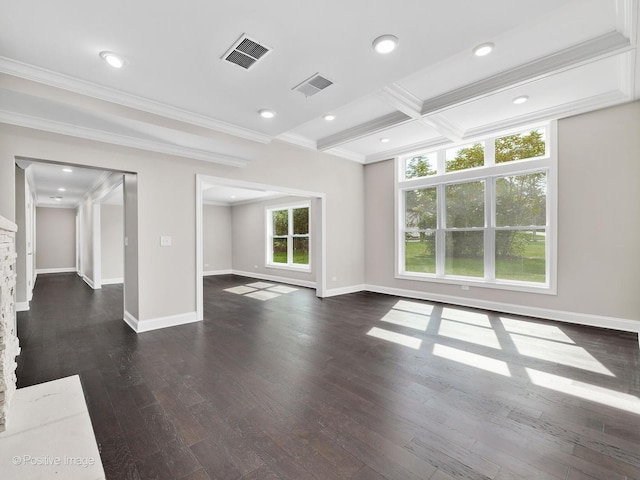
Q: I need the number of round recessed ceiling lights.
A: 11